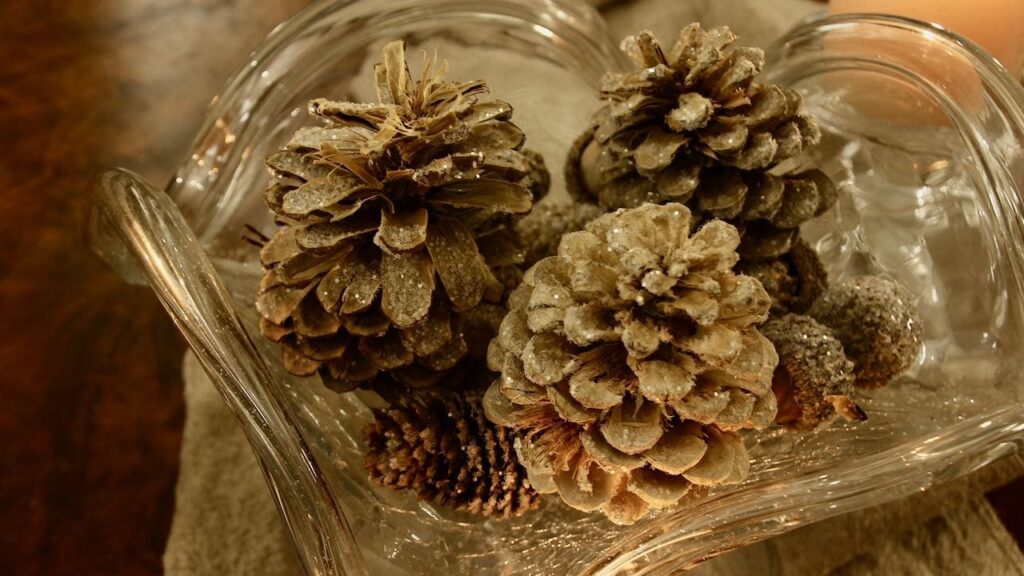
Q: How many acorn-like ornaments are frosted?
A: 2